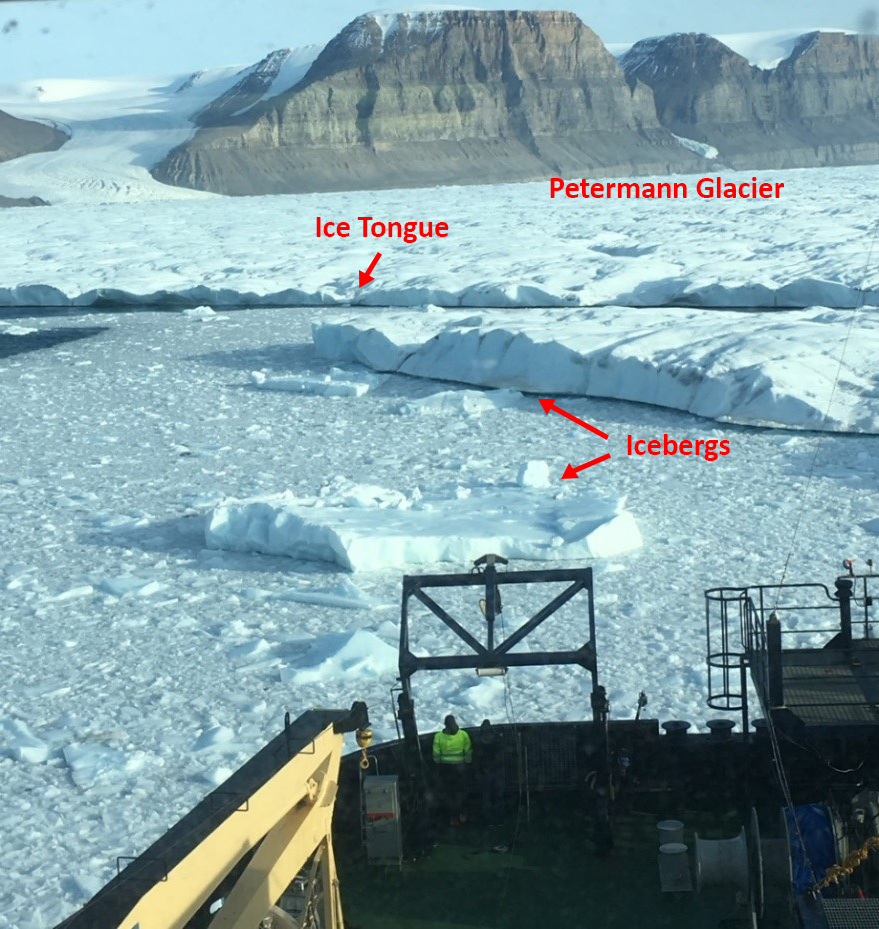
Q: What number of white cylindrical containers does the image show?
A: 2